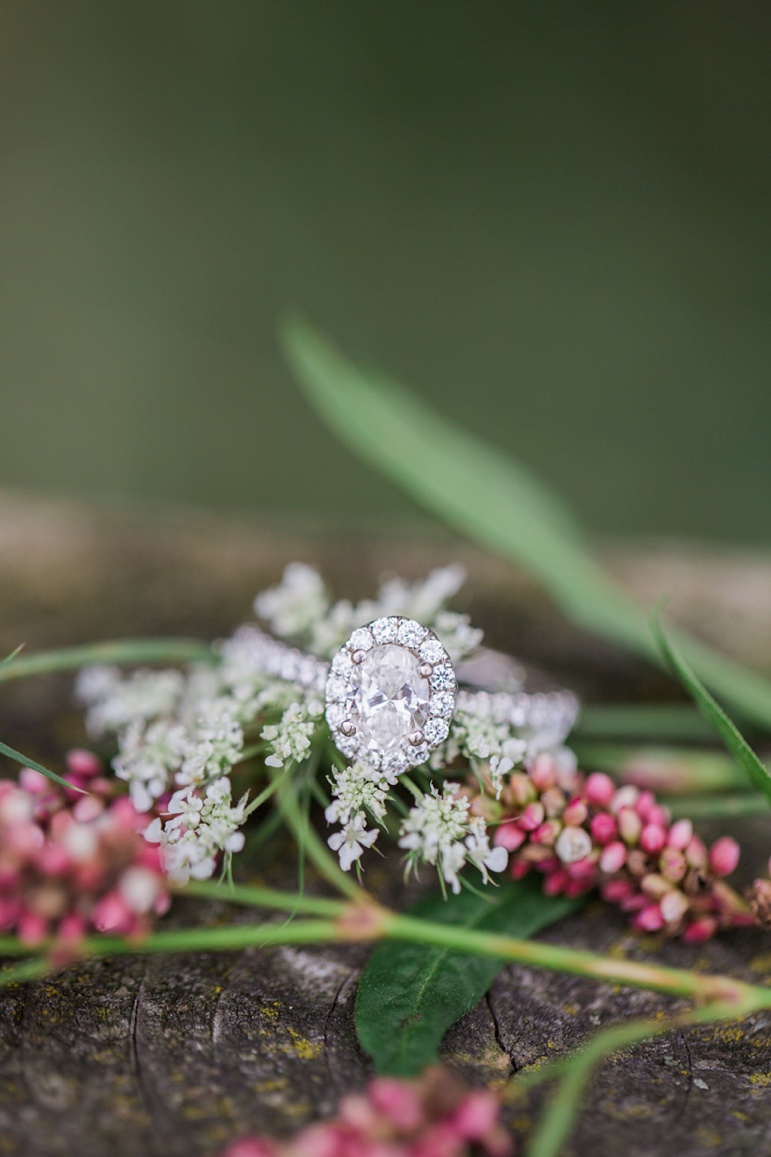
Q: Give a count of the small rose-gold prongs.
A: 4